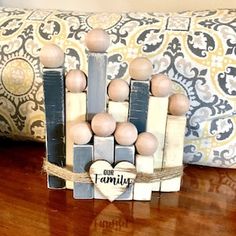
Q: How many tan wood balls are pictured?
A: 11